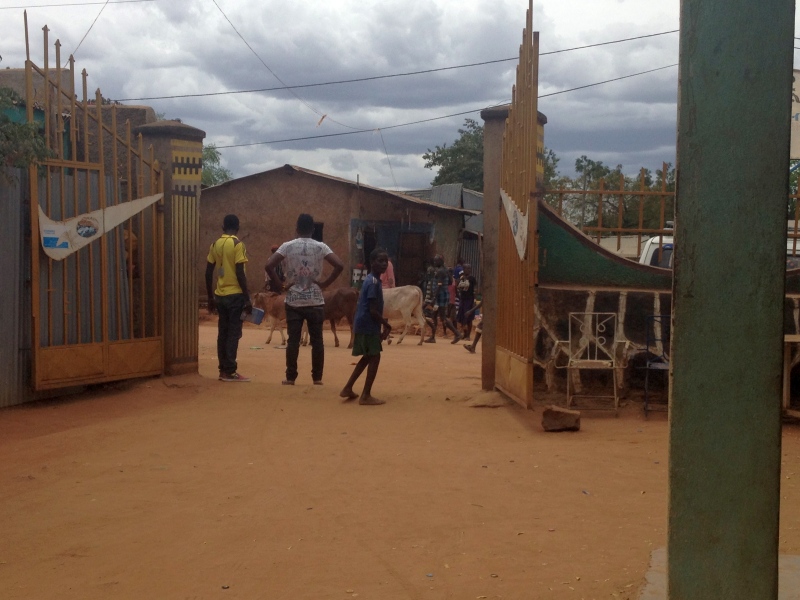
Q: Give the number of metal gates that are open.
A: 2